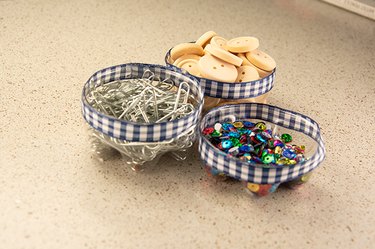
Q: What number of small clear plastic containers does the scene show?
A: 3